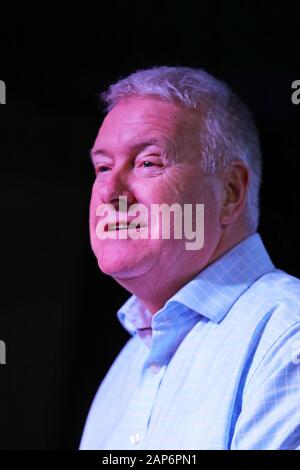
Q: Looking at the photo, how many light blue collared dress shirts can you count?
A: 1